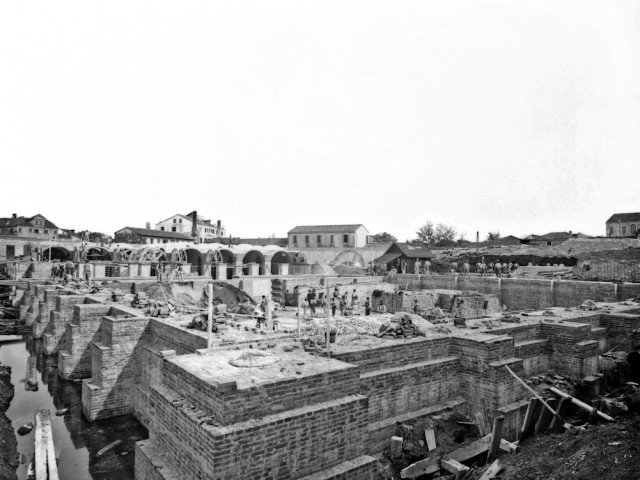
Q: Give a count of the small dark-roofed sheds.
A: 1